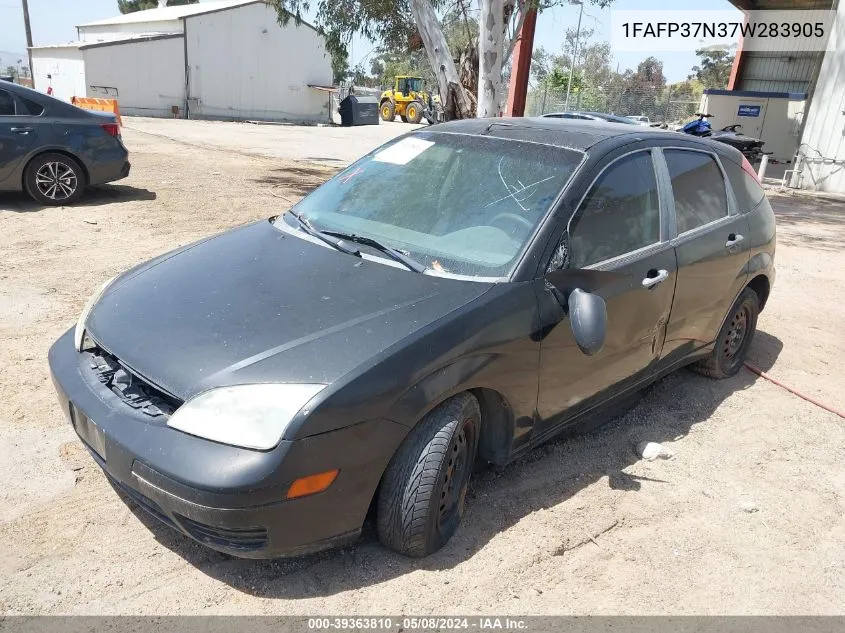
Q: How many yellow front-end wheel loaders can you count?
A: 1